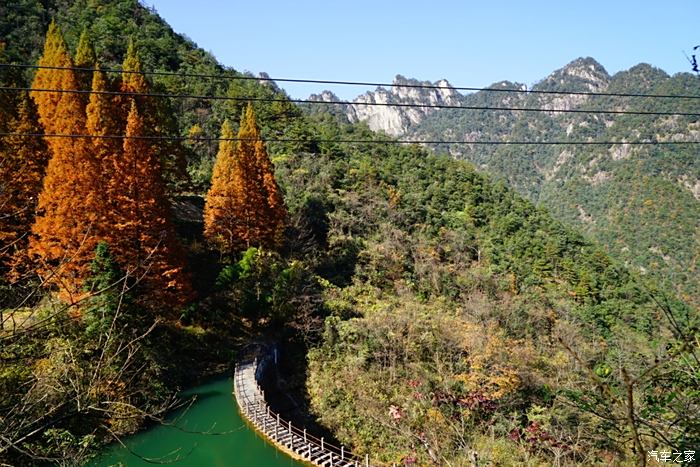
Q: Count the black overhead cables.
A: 3